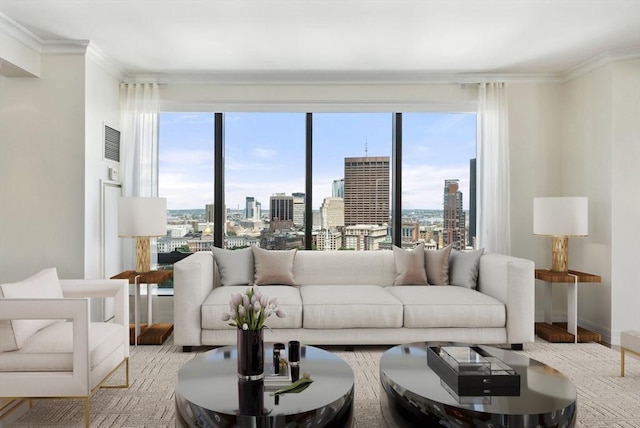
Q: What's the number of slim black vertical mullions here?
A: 3